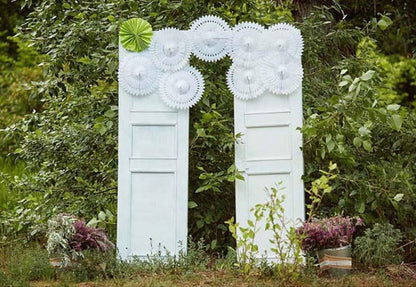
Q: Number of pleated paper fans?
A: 9